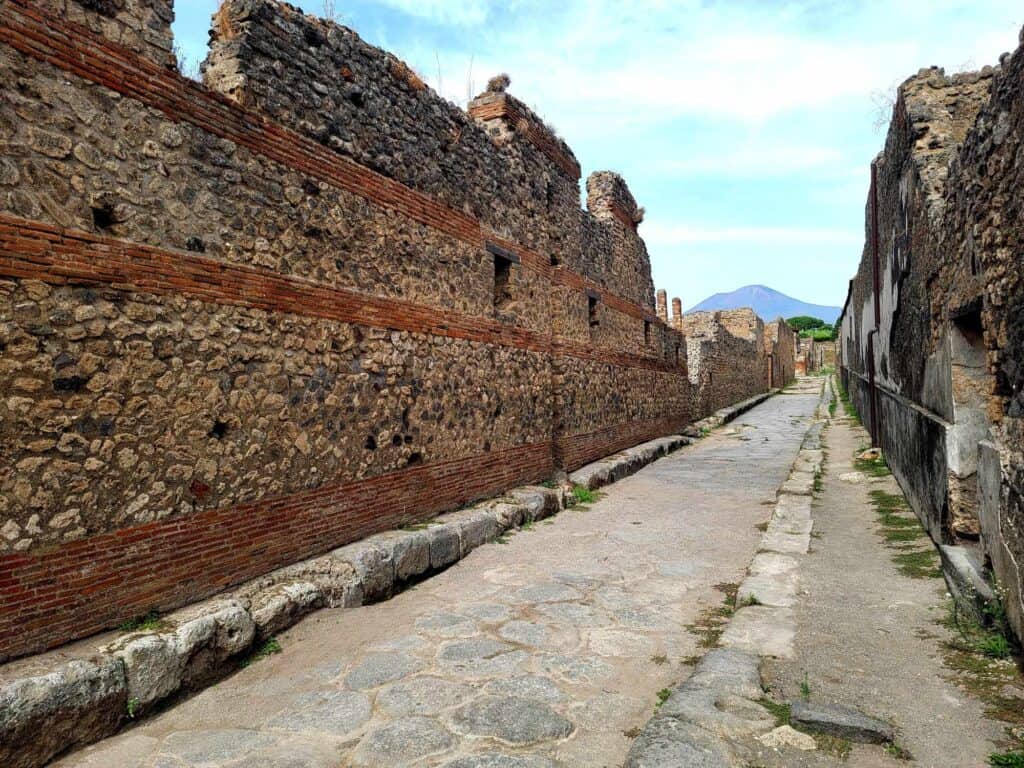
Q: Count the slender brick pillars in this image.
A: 2